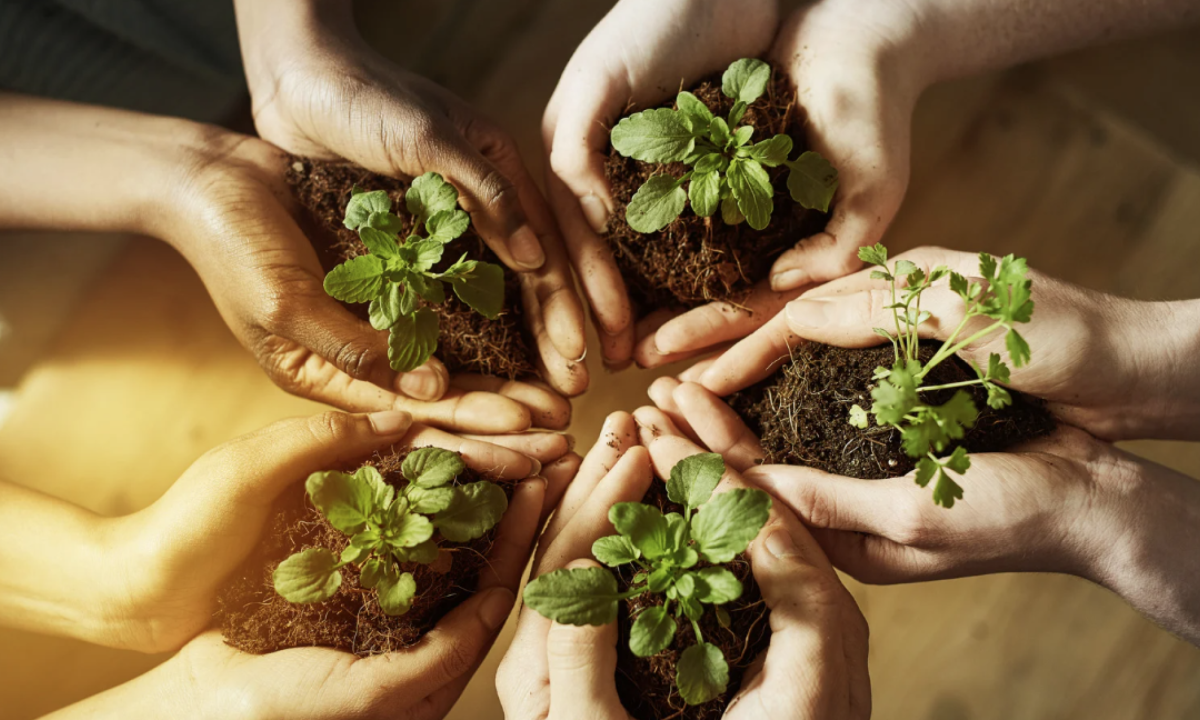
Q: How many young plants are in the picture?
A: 5